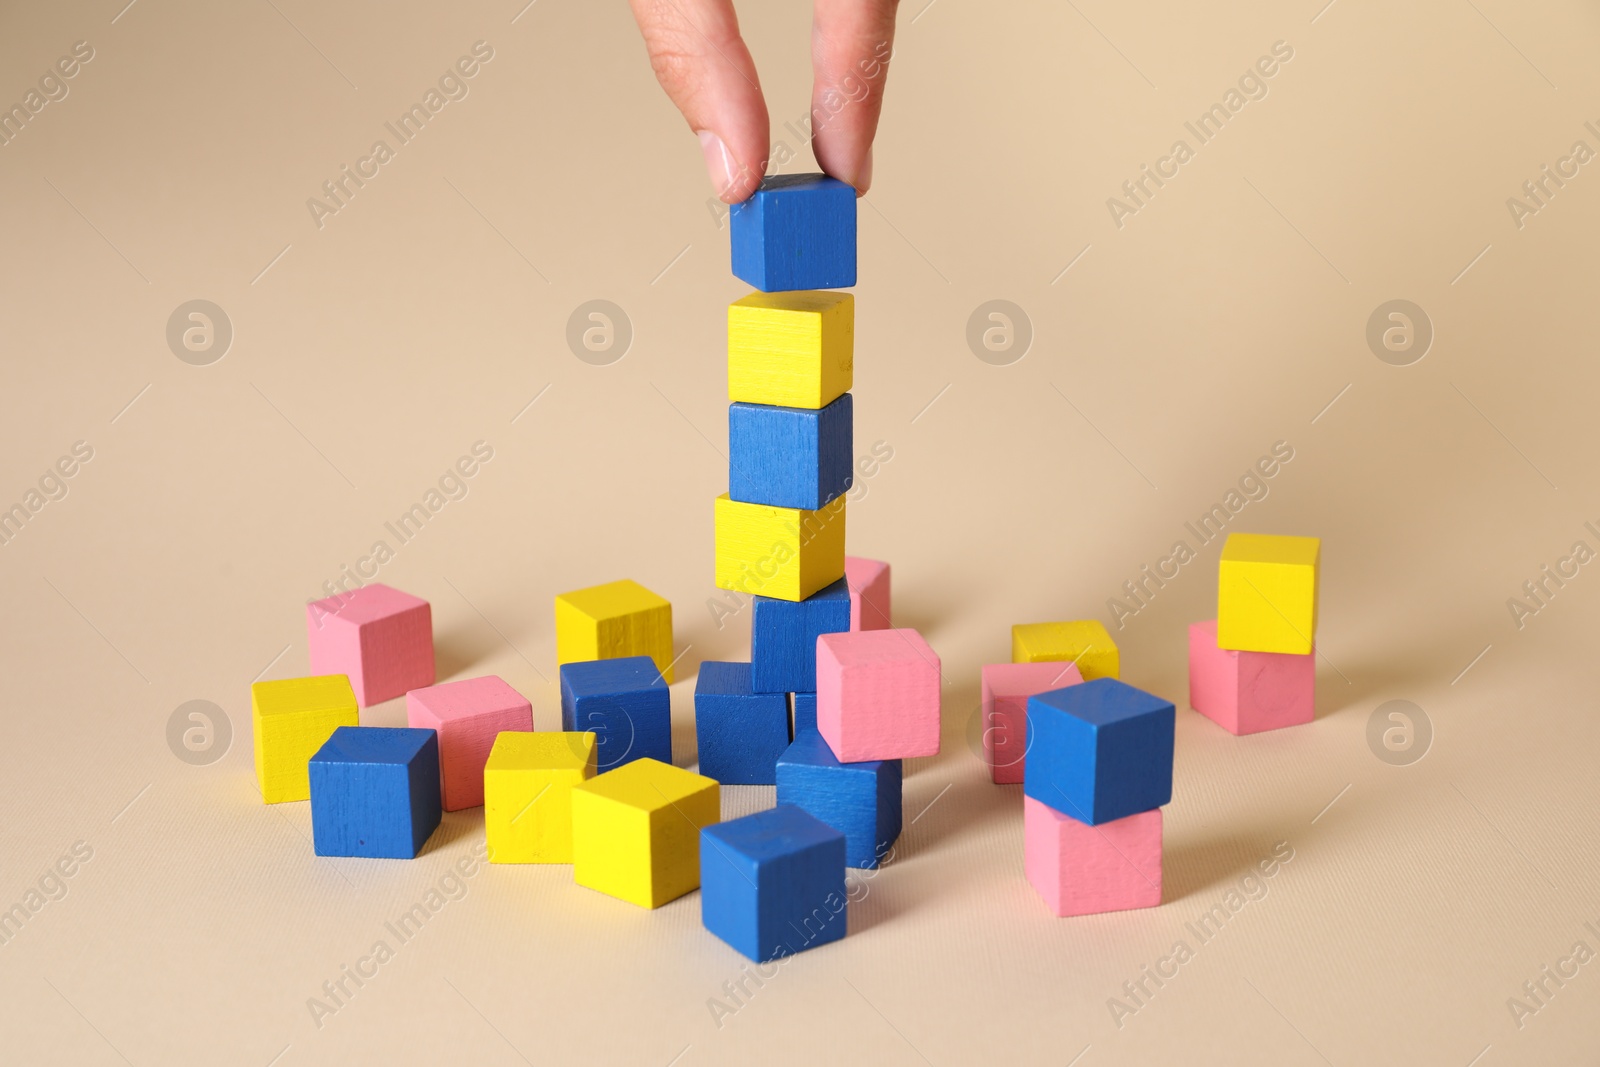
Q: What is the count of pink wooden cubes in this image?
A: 7